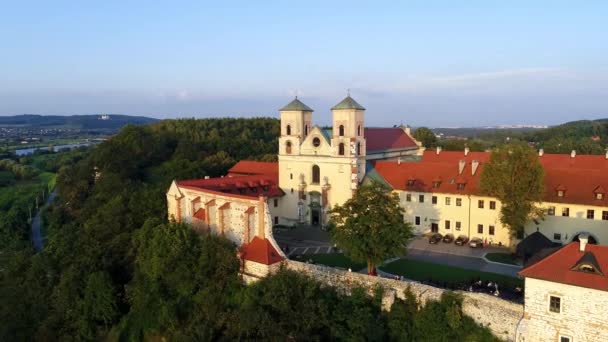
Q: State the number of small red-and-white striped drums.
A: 0